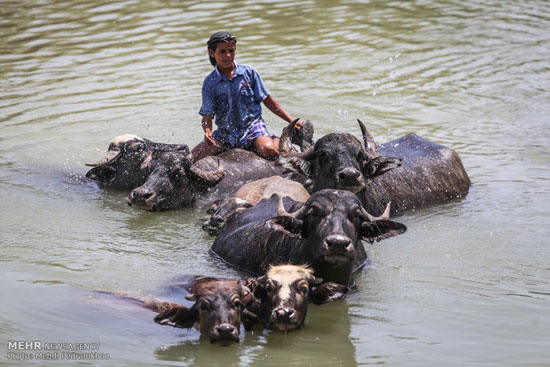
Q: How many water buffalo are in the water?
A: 7